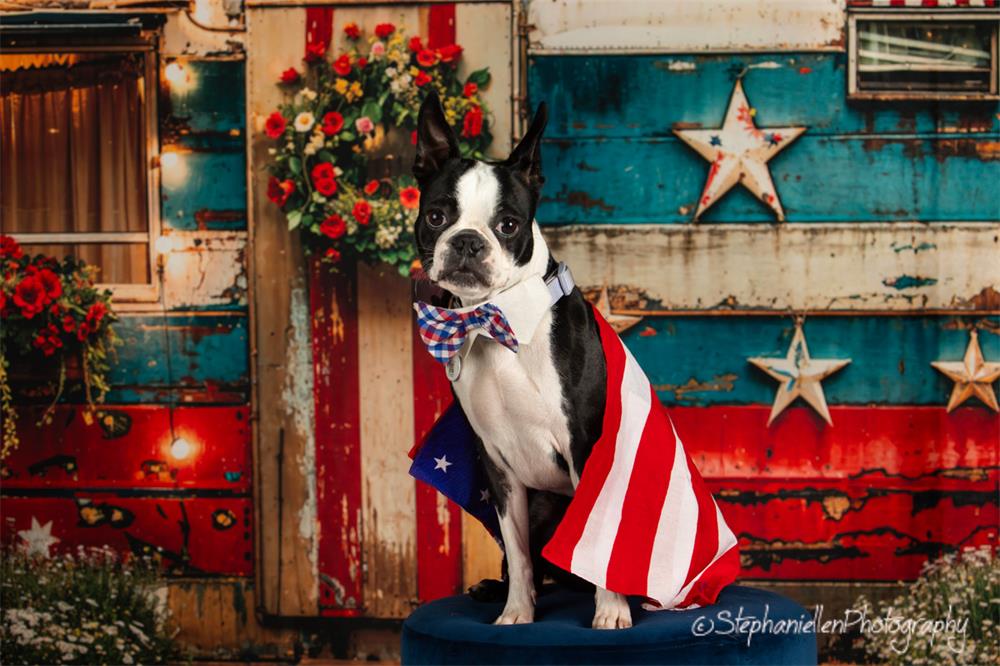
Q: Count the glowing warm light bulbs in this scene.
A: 4